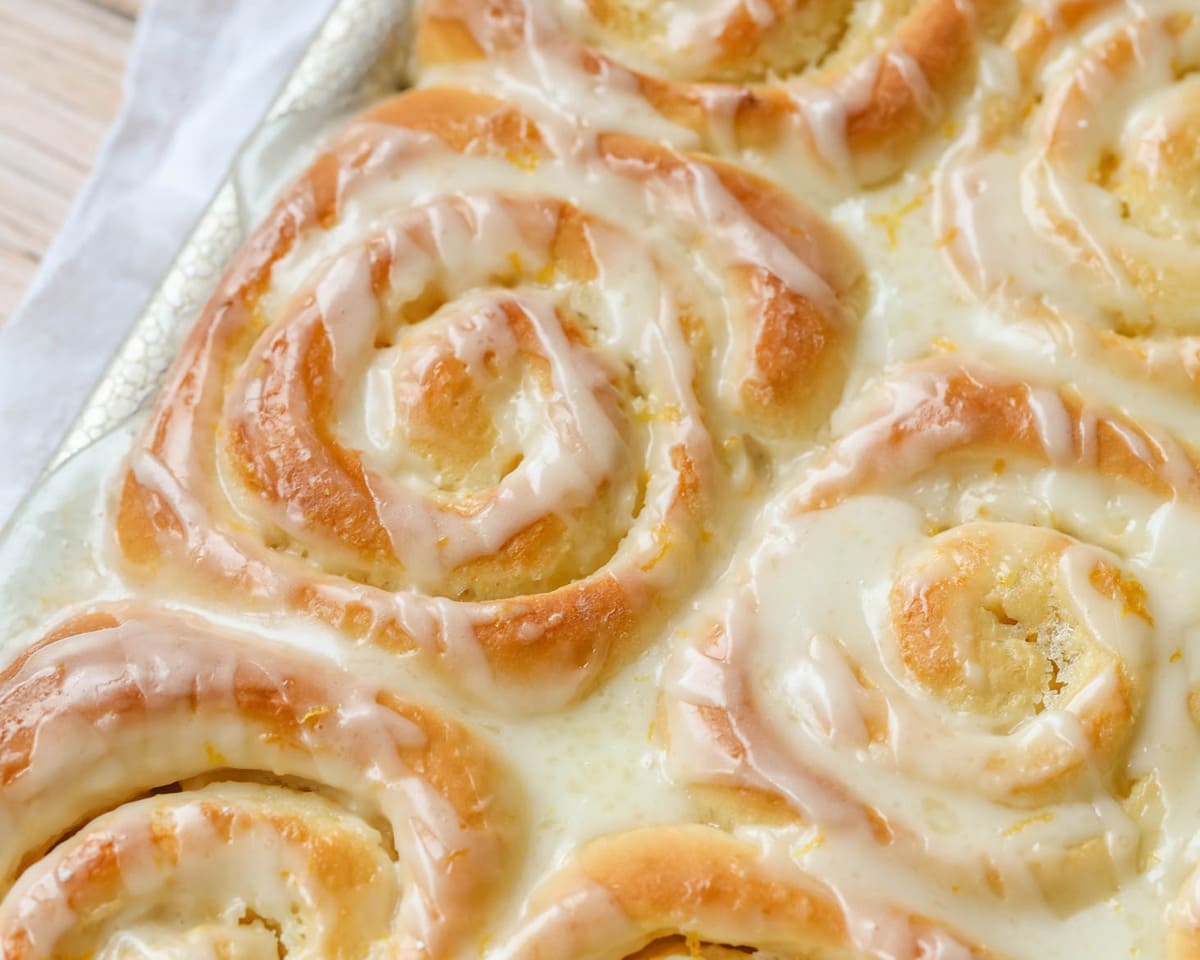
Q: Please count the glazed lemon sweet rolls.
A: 6